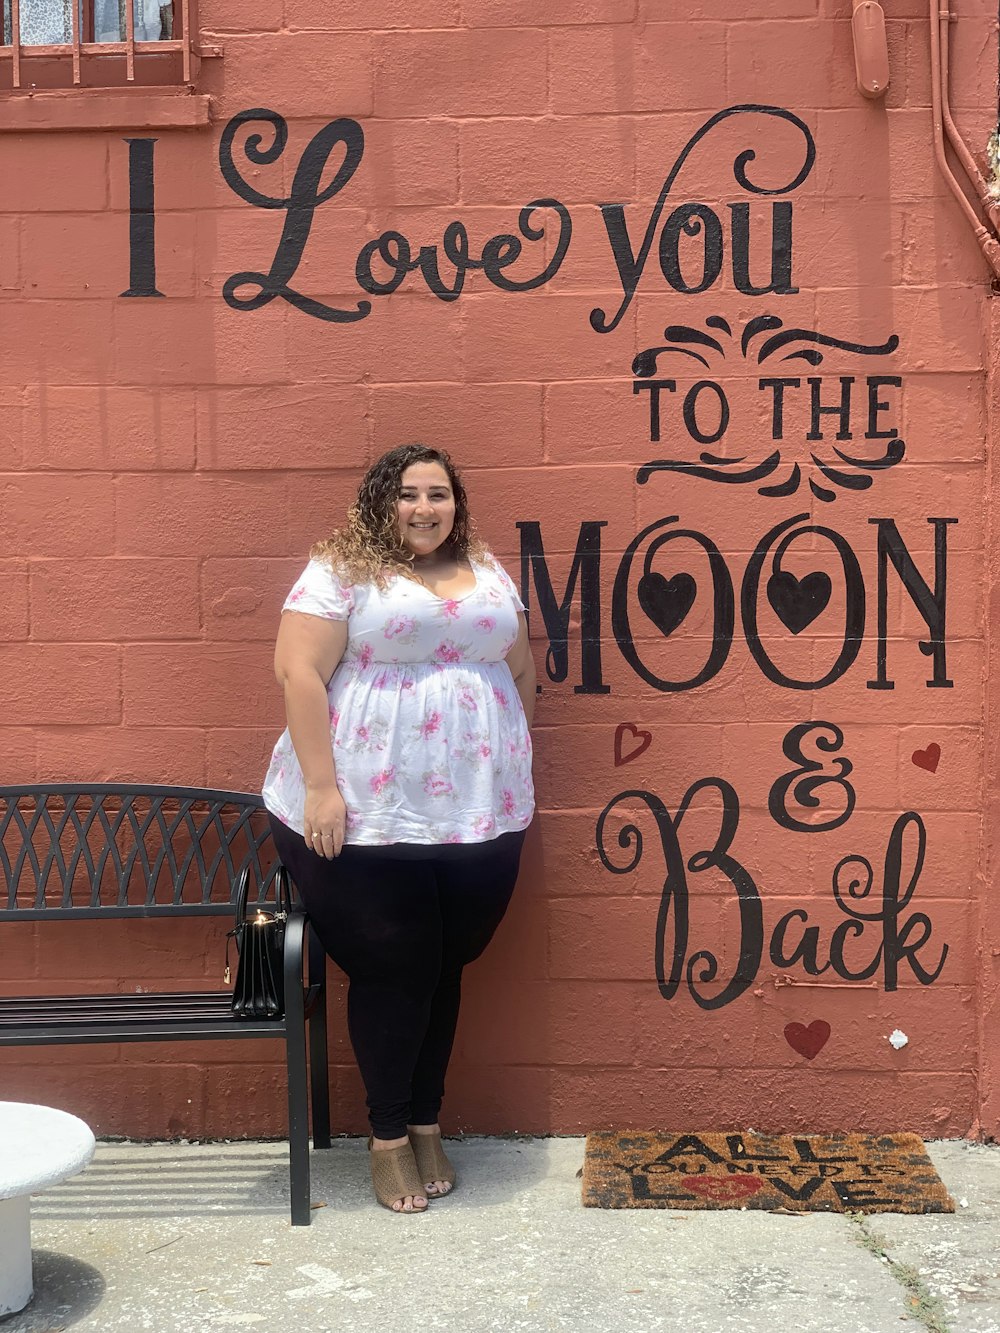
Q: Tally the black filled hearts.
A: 2